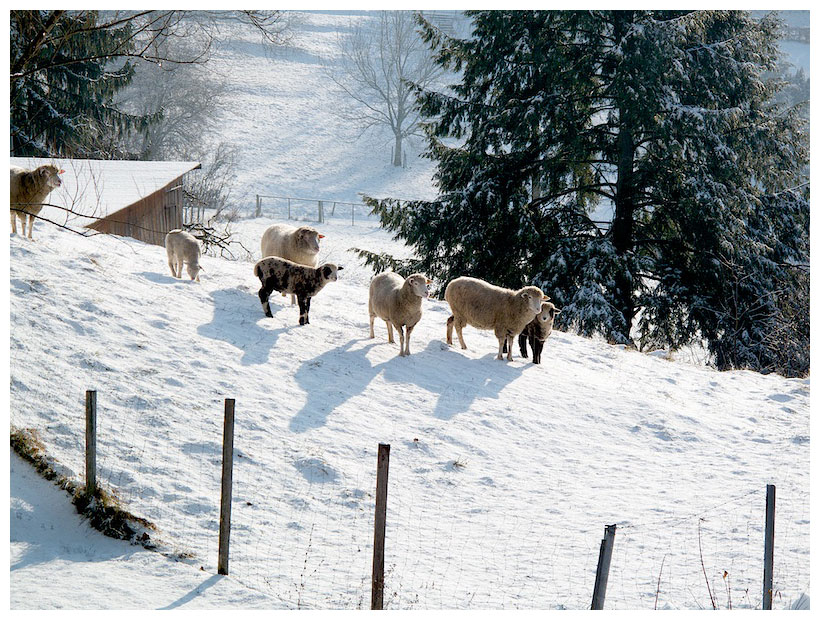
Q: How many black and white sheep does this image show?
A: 2